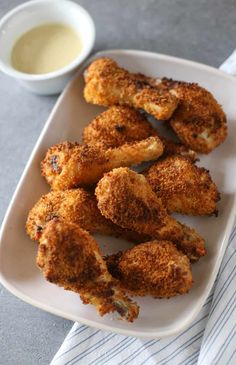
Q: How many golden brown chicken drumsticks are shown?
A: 9